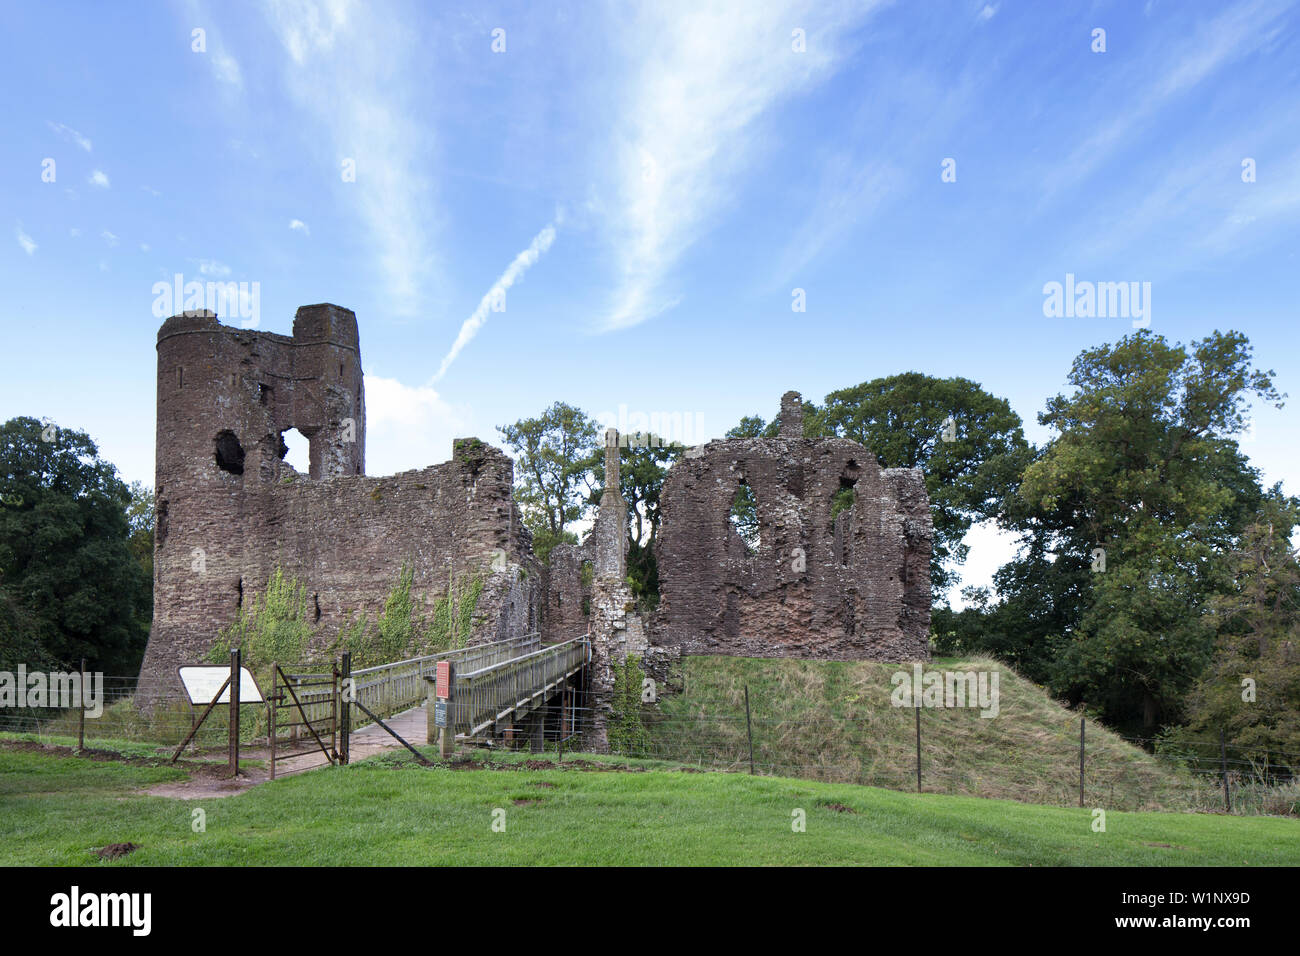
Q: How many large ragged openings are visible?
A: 4